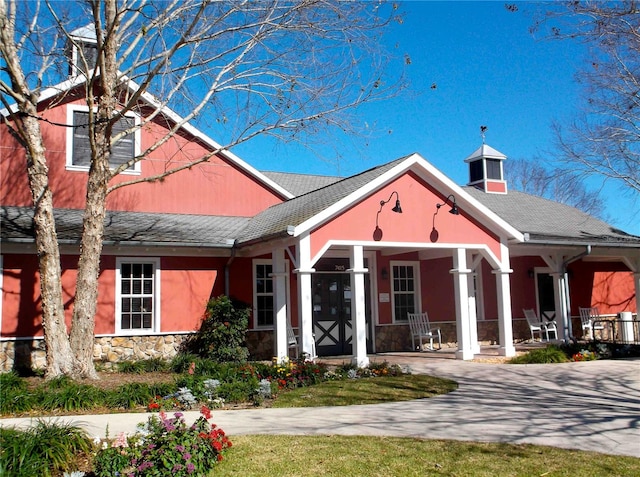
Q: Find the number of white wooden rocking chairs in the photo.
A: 4